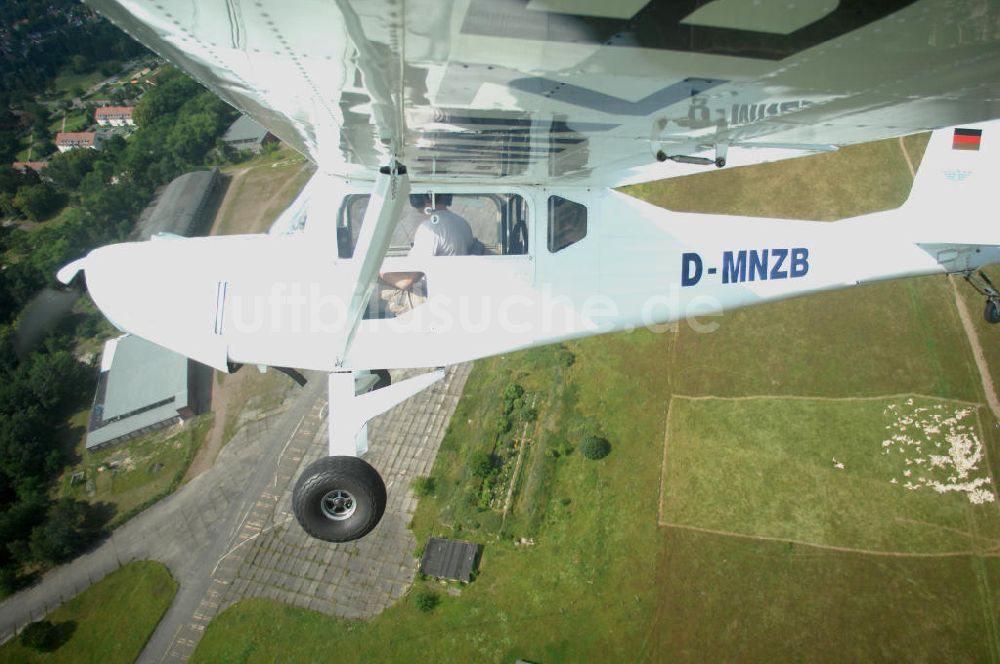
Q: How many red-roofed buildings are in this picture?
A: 3